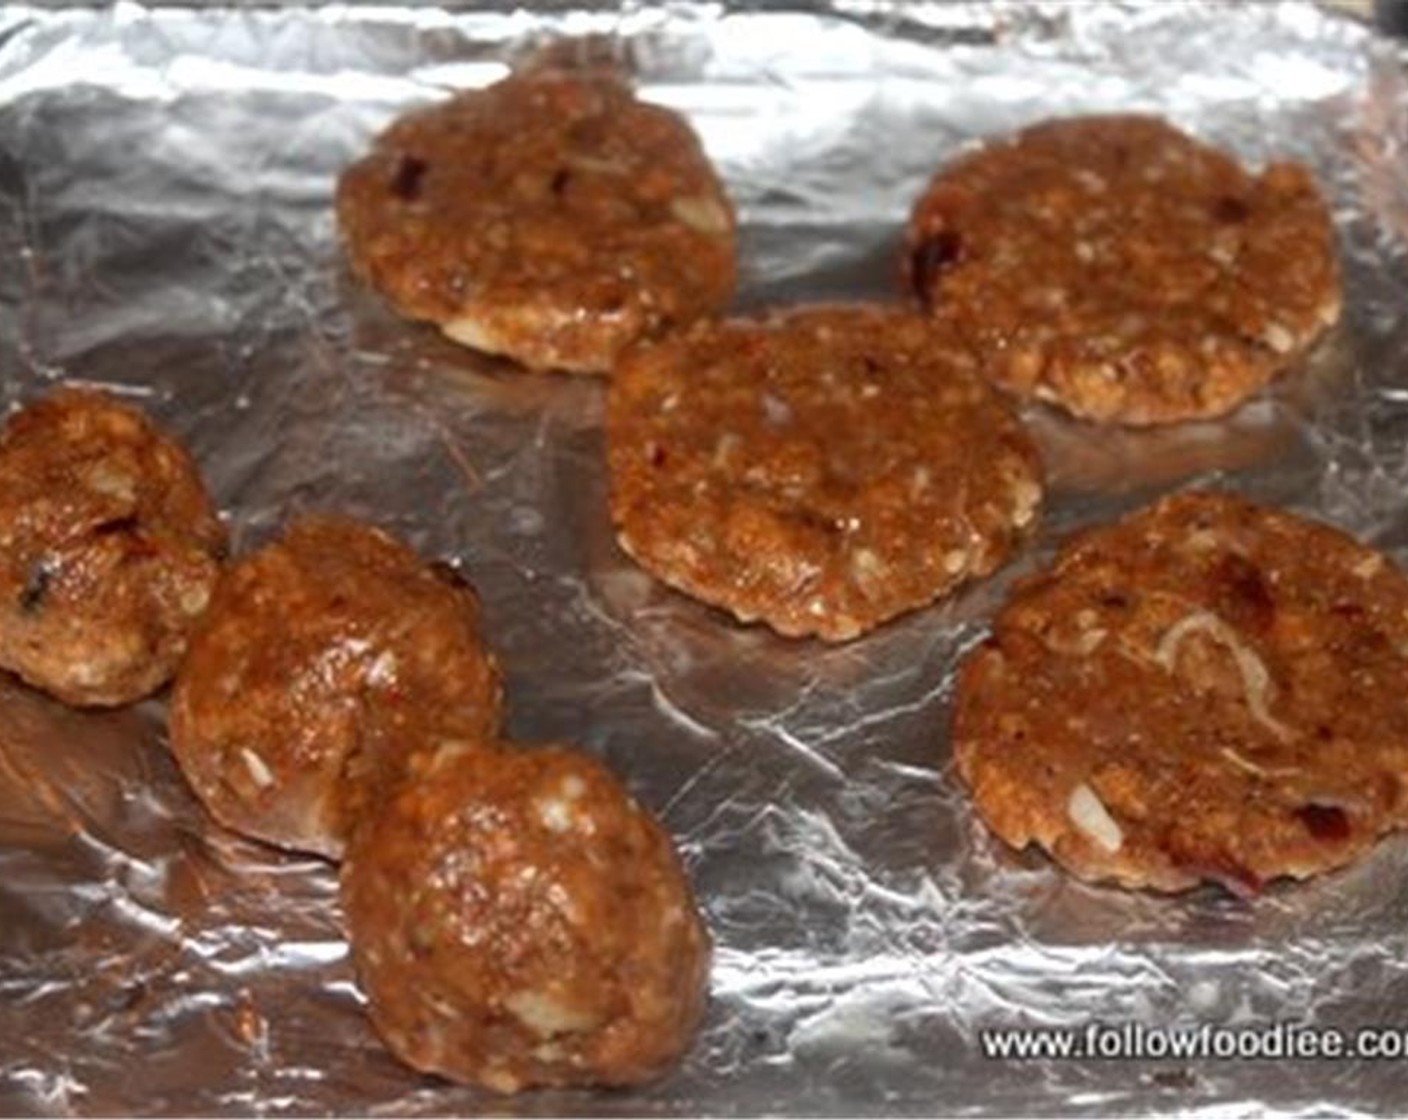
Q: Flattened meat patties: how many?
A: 4